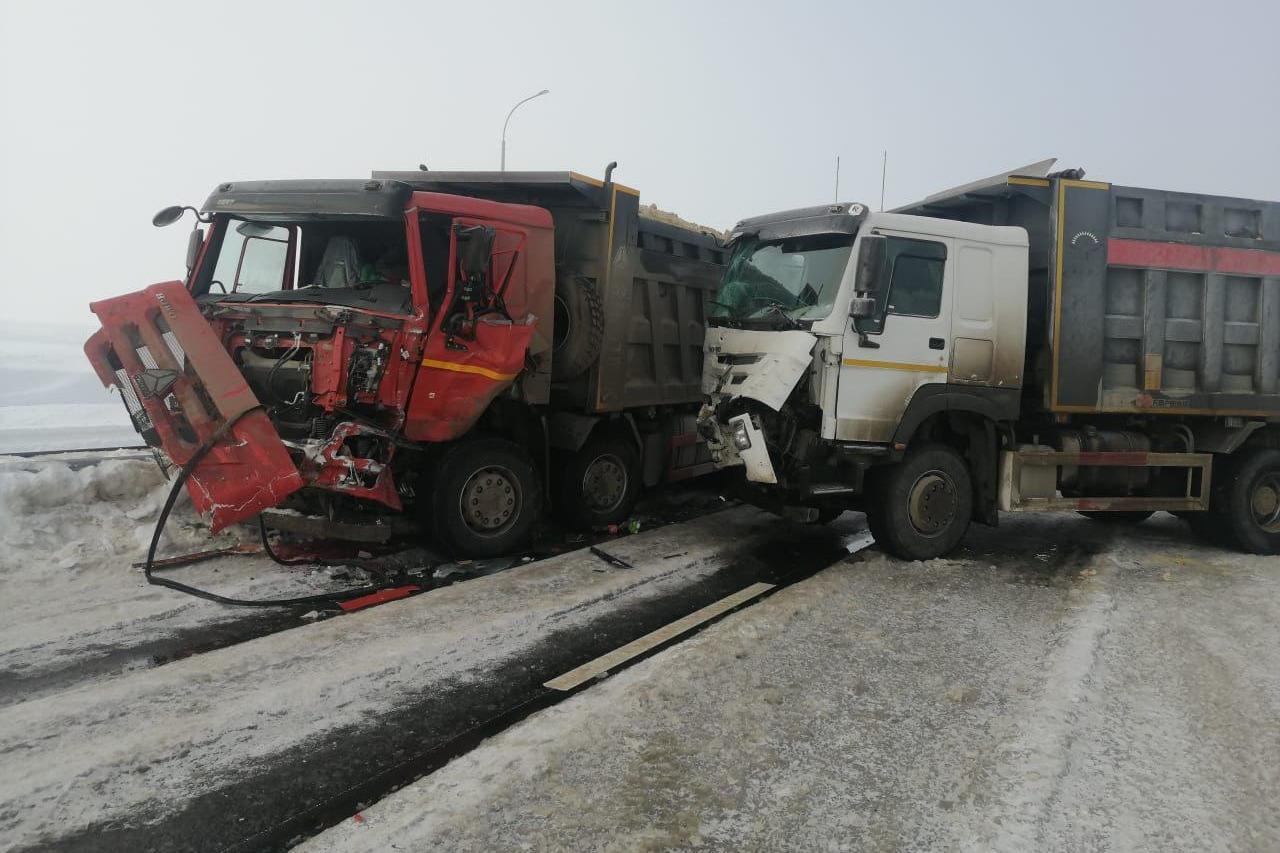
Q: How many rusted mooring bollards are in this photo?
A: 0